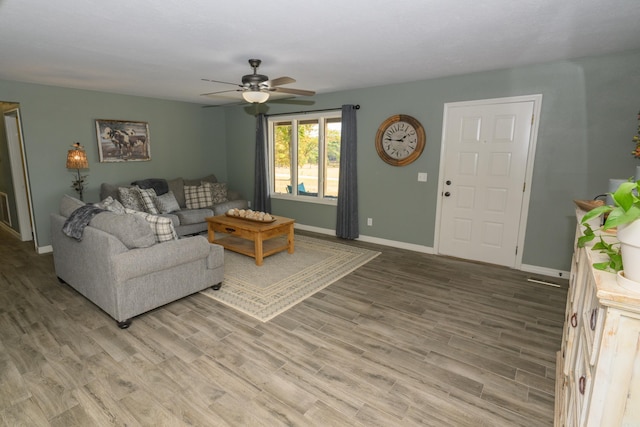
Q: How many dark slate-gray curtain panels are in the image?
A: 2